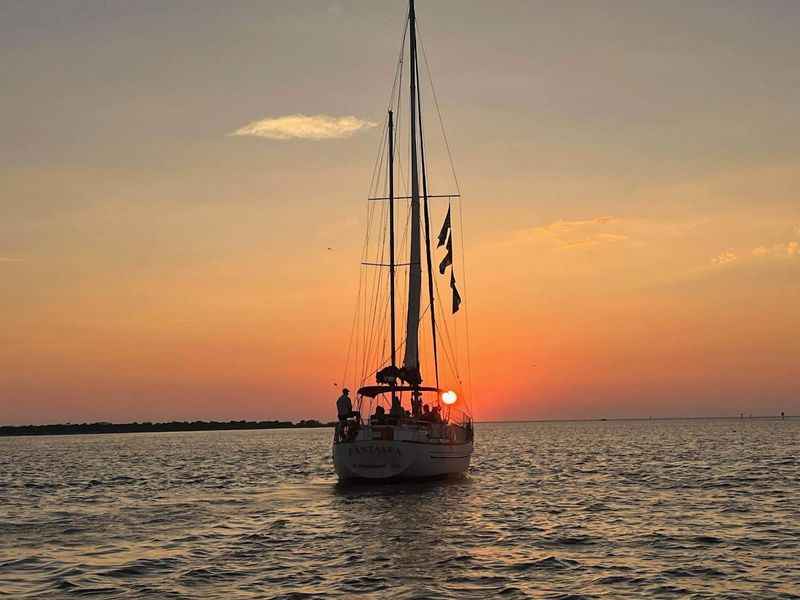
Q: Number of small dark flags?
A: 3